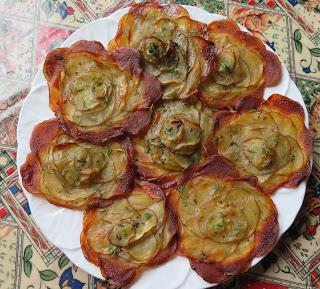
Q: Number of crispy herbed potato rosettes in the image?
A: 8